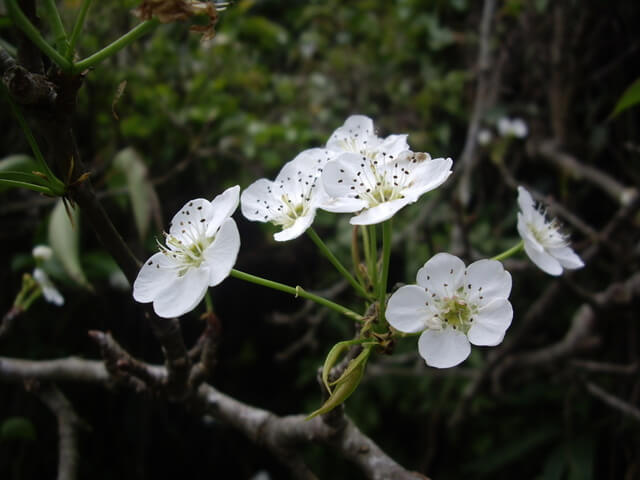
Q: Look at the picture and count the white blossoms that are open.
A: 6